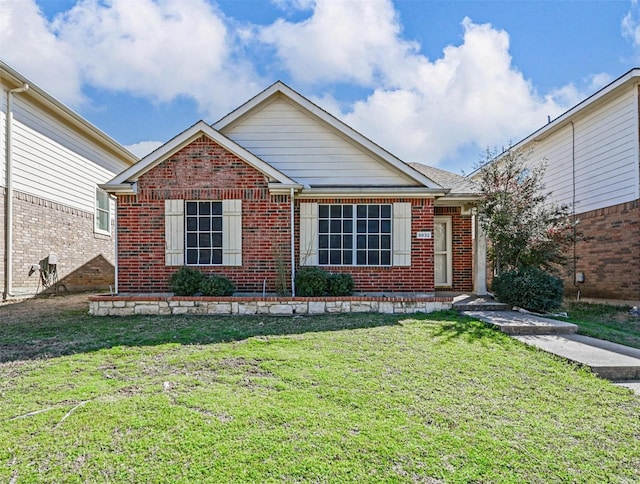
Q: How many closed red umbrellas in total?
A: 0